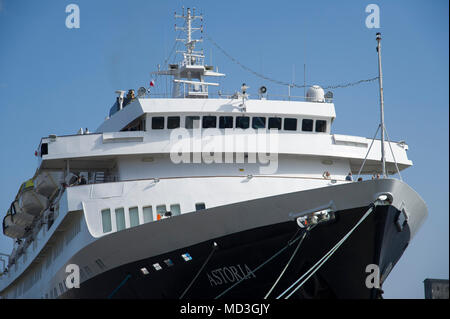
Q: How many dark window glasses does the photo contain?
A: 11